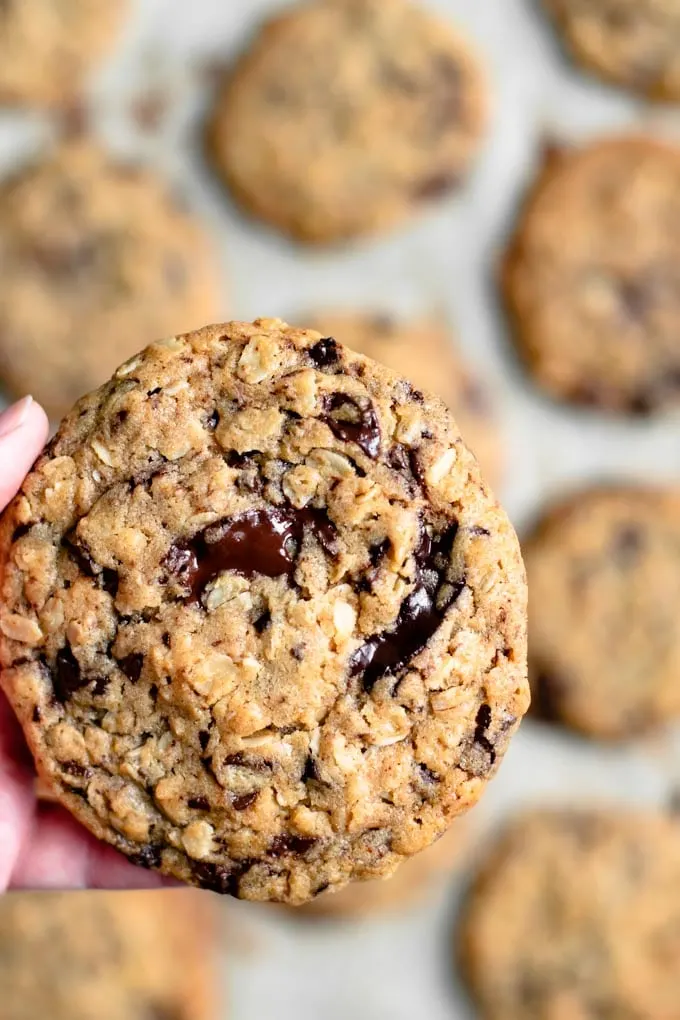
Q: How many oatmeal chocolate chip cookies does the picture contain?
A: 11